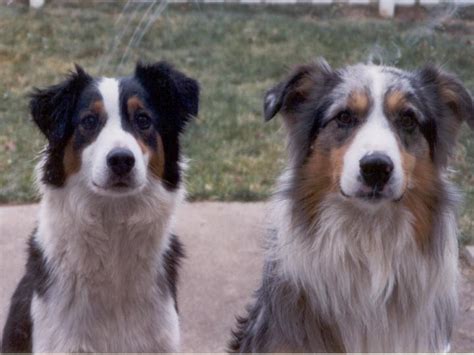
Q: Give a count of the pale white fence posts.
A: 2